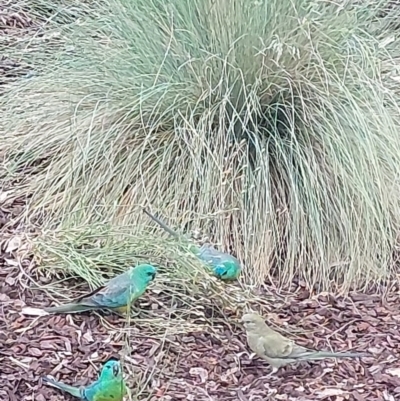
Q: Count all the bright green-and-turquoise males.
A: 3